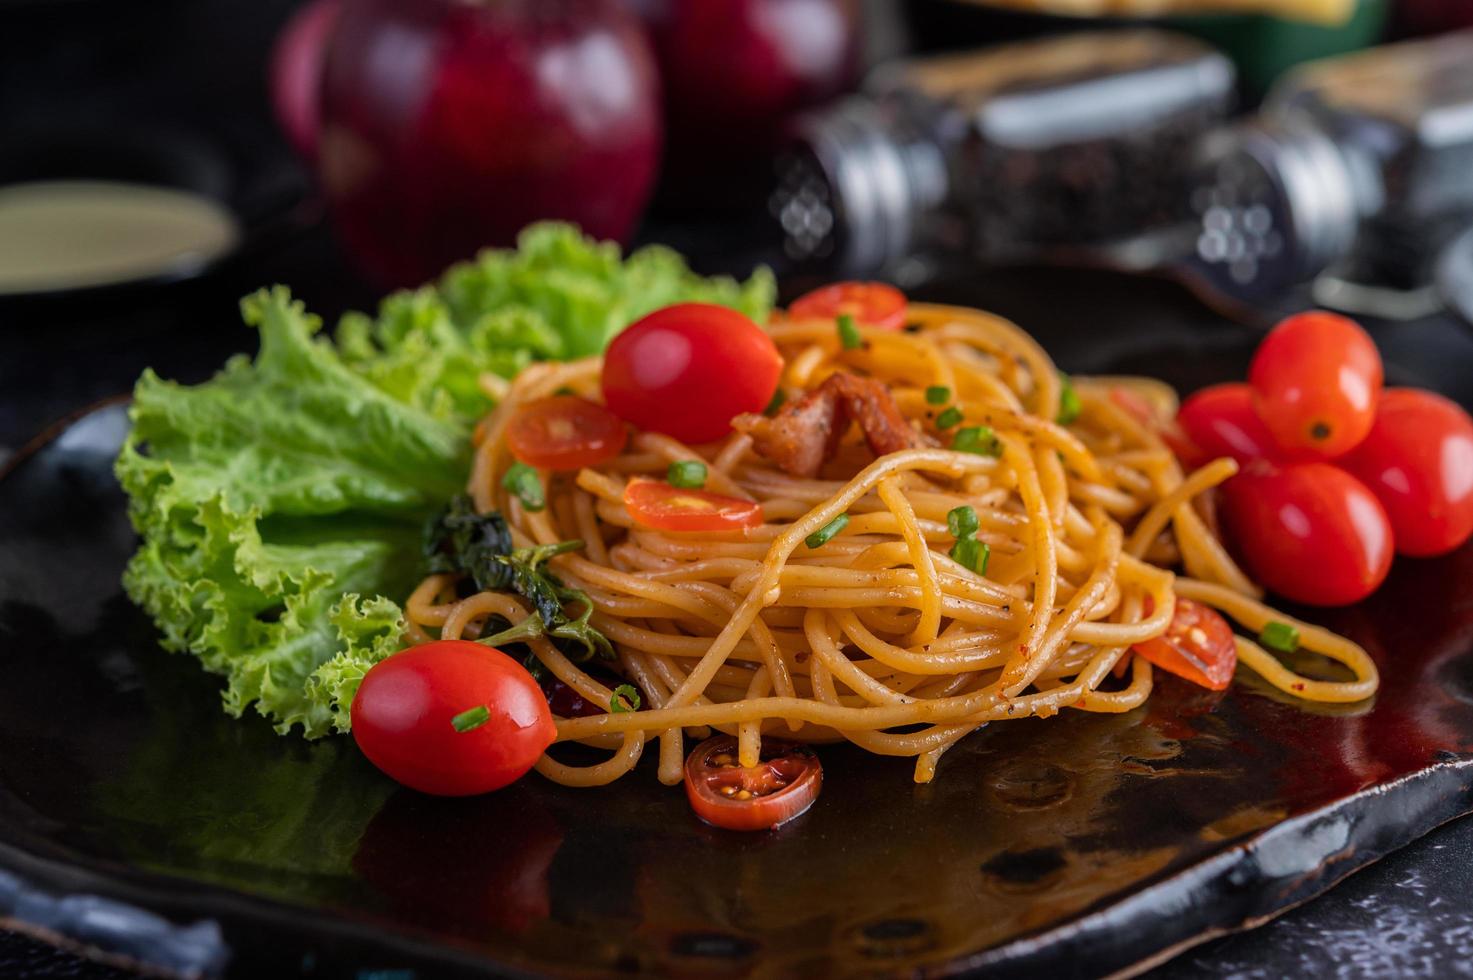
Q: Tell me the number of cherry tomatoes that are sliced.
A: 5